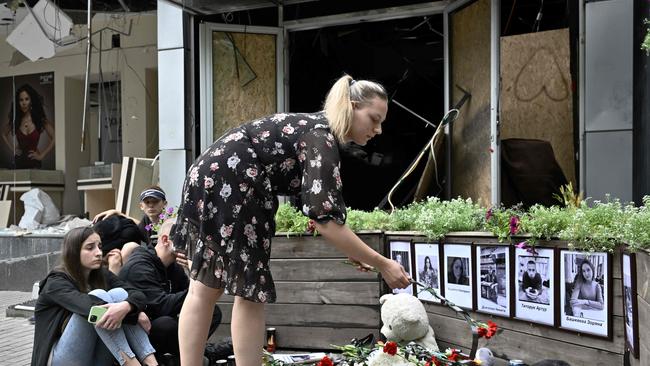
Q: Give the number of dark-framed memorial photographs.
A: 7